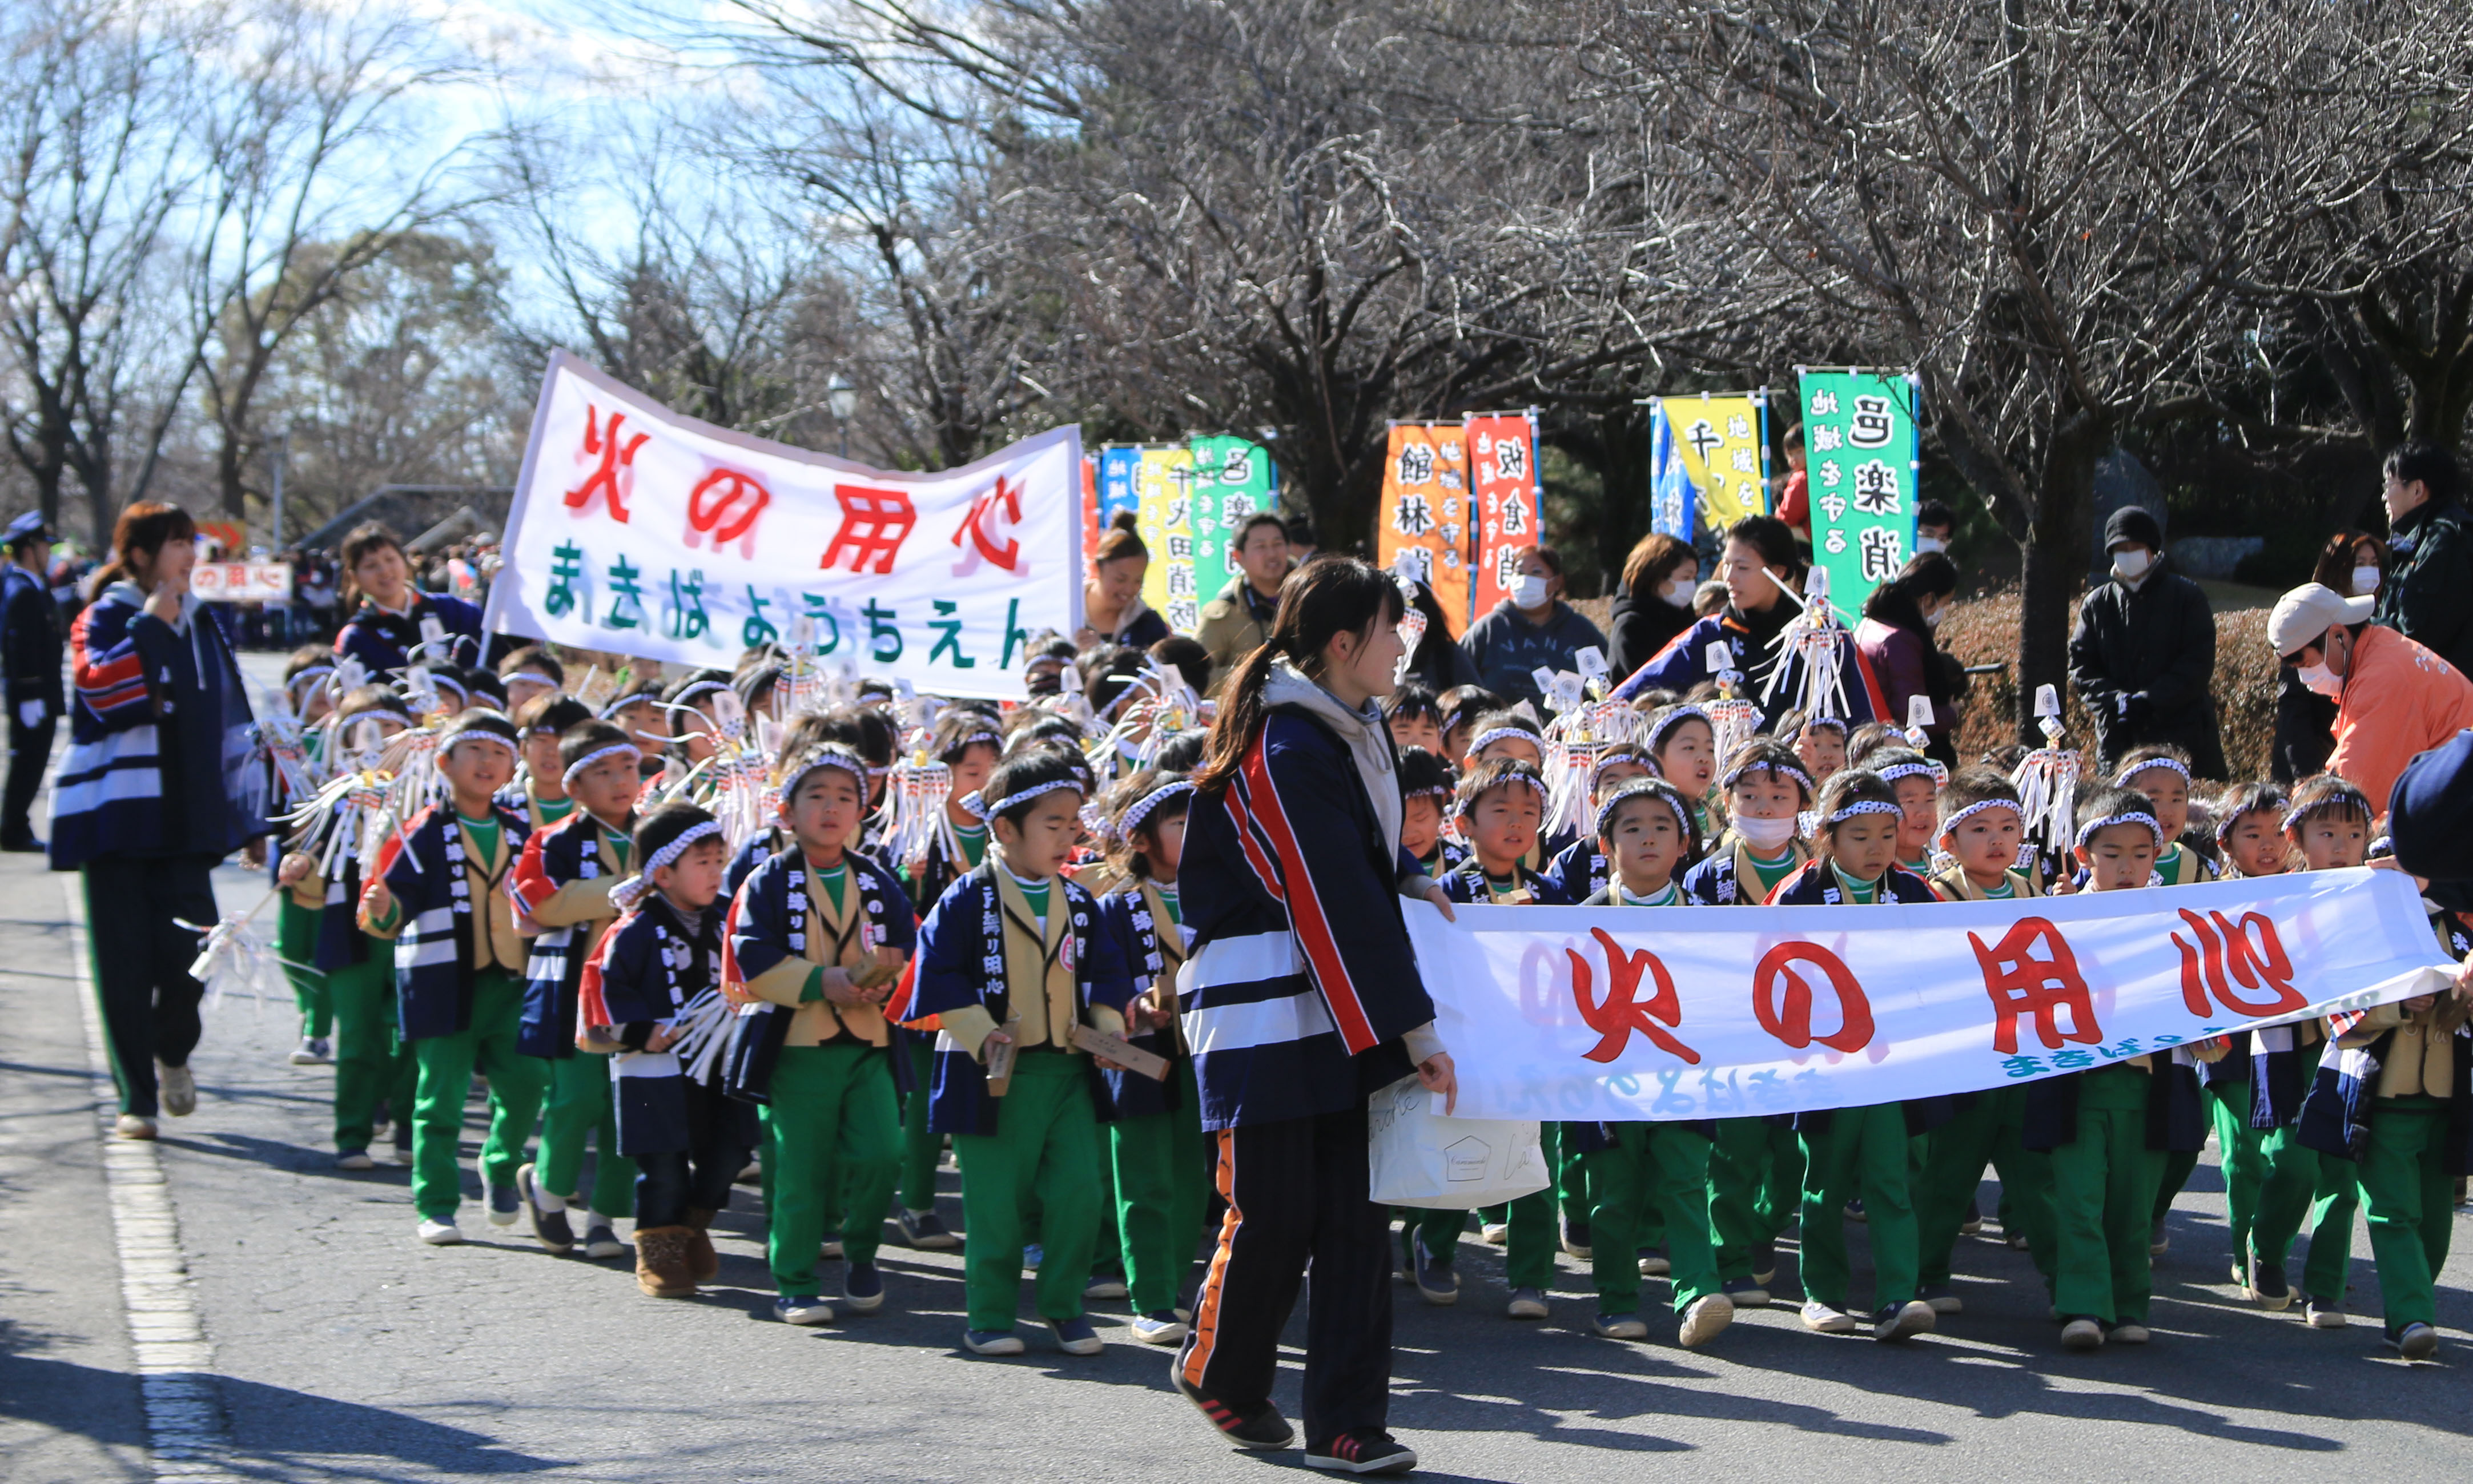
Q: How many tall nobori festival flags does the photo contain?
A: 9